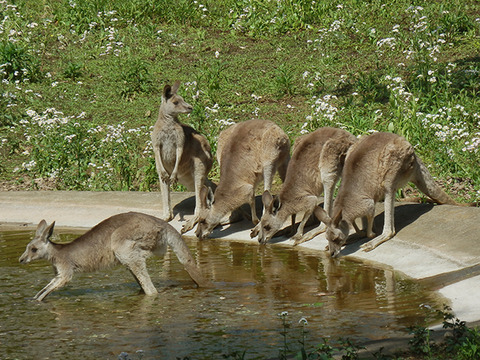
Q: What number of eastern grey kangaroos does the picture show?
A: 5